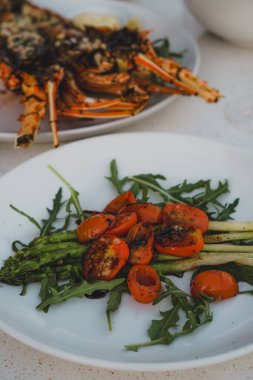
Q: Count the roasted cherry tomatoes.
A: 10